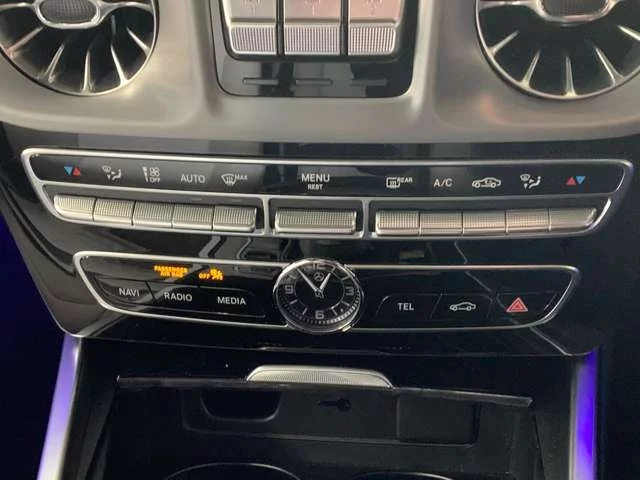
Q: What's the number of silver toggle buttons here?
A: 11